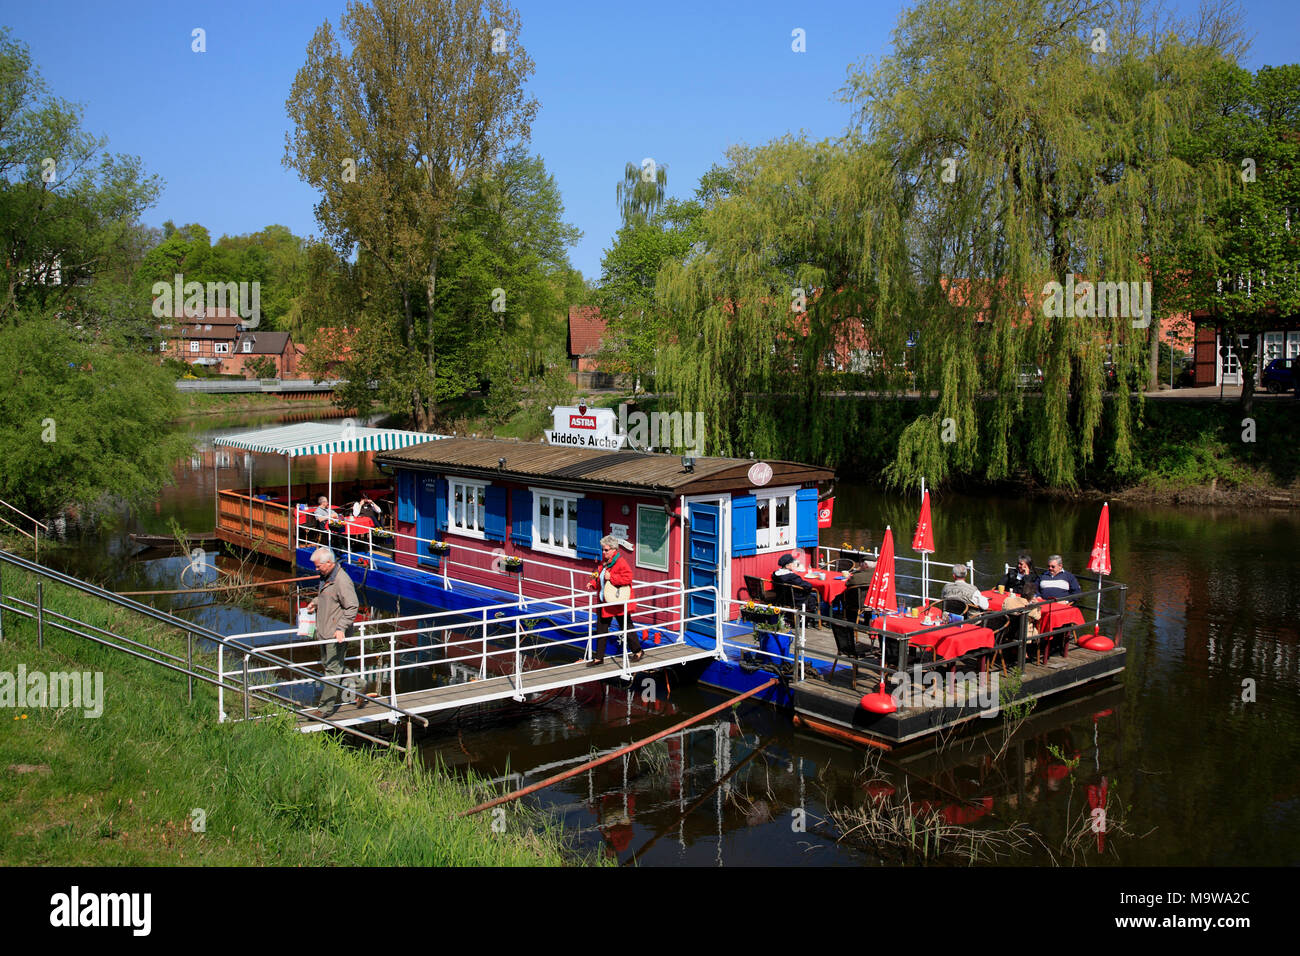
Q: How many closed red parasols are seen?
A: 3